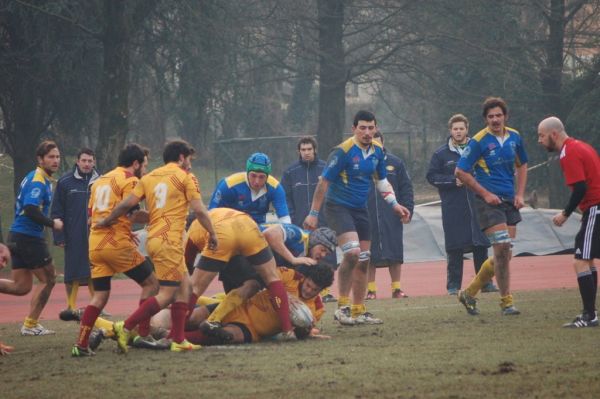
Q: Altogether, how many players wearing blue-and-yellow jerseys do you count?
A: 5